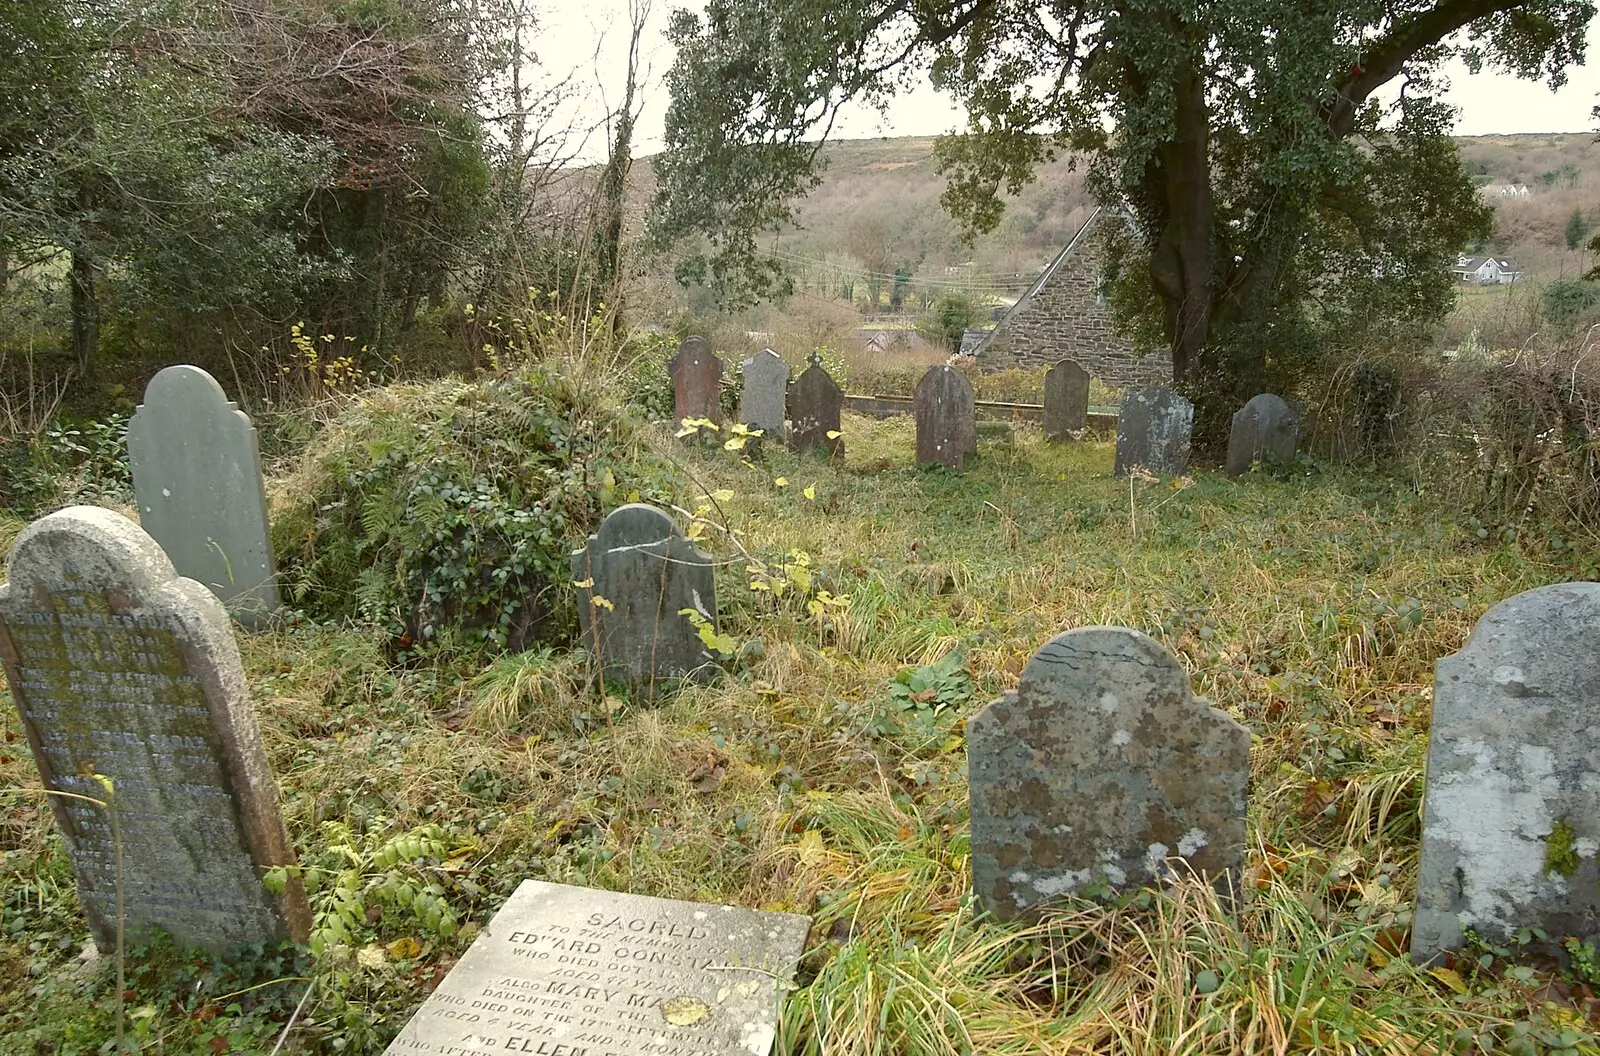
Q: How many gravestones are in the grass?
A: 13